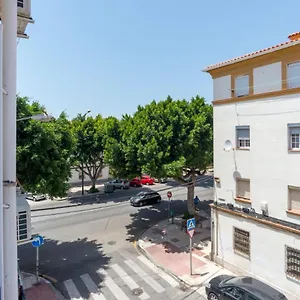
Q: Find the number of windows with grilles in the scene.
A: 2